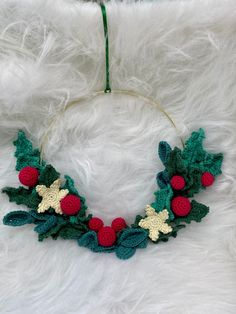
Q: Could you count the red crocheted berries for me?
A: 8